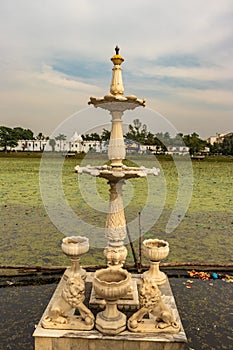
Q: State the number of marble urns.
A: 3